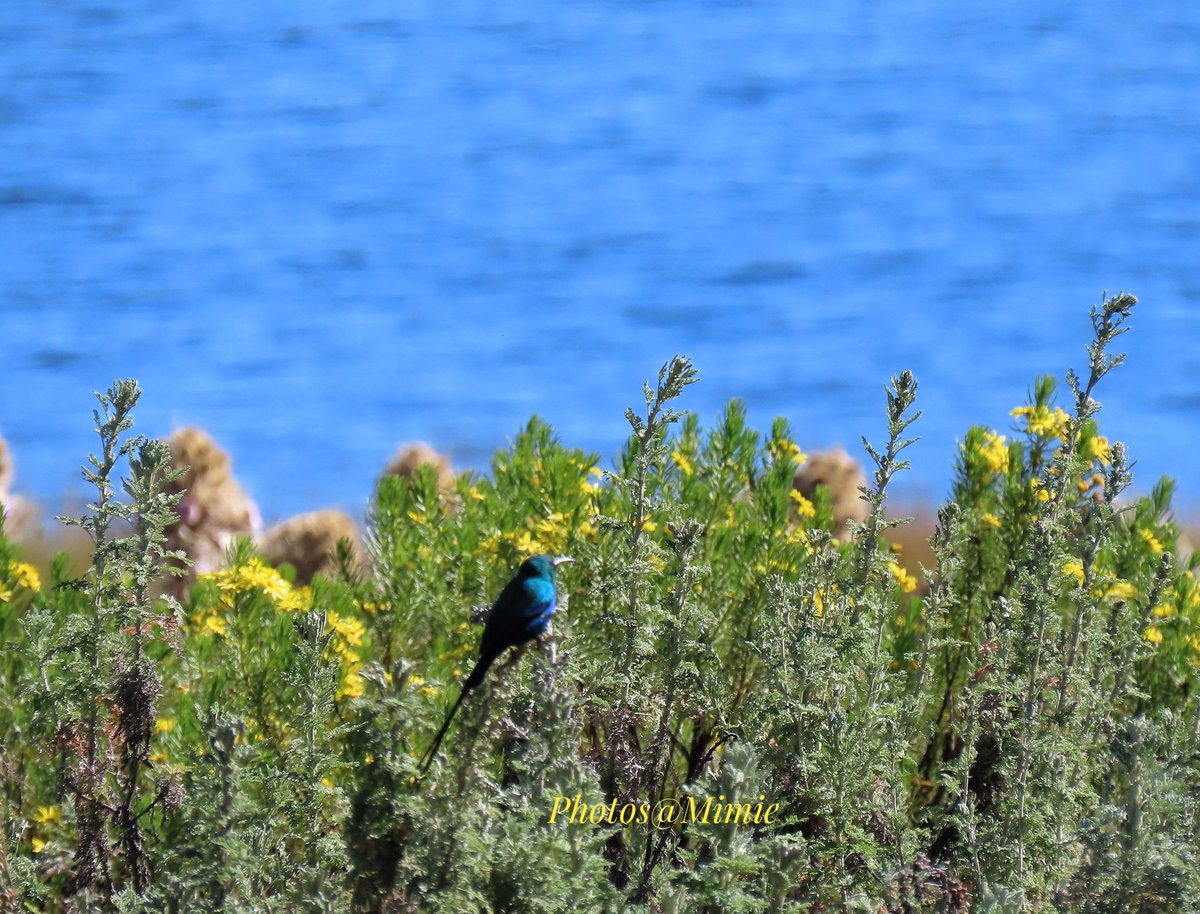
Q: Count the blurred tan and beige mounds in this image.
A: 5